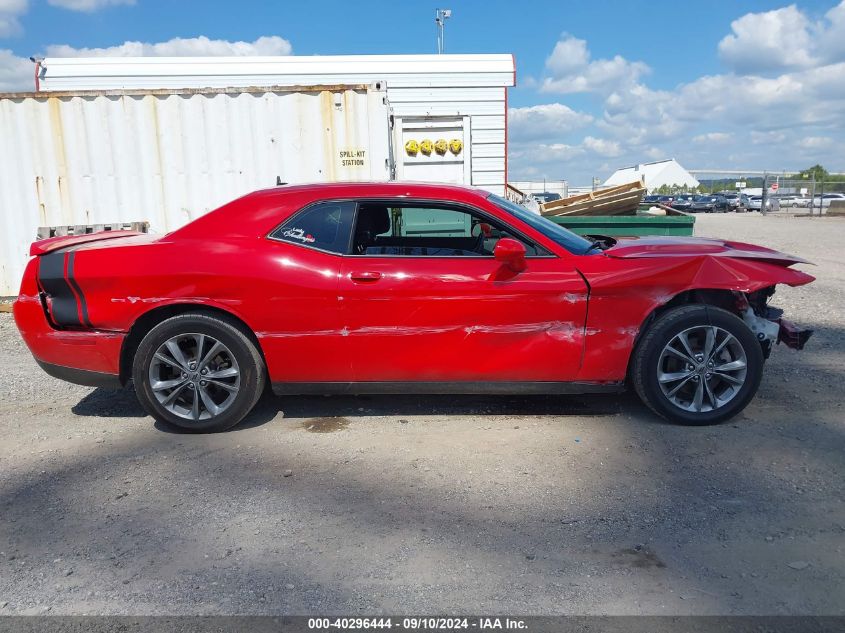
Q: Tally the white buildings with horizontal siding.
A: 1